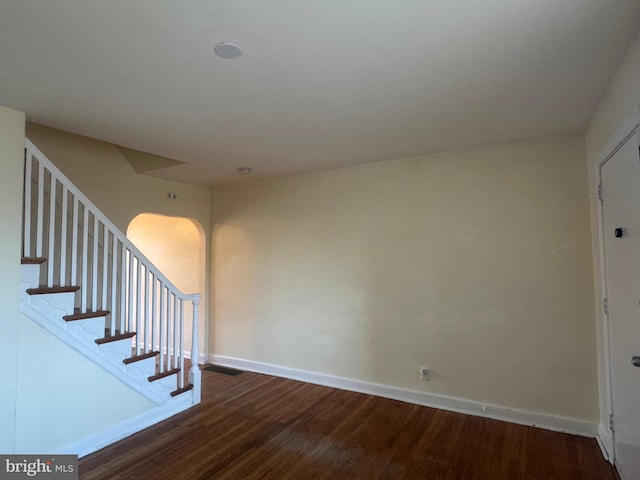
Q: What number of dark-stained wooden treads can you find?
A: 7